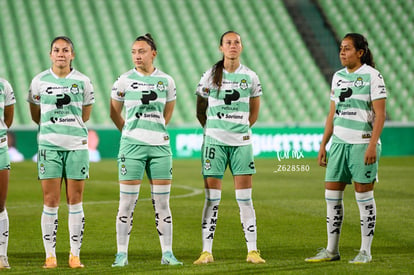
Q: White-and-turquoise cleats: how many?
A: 2